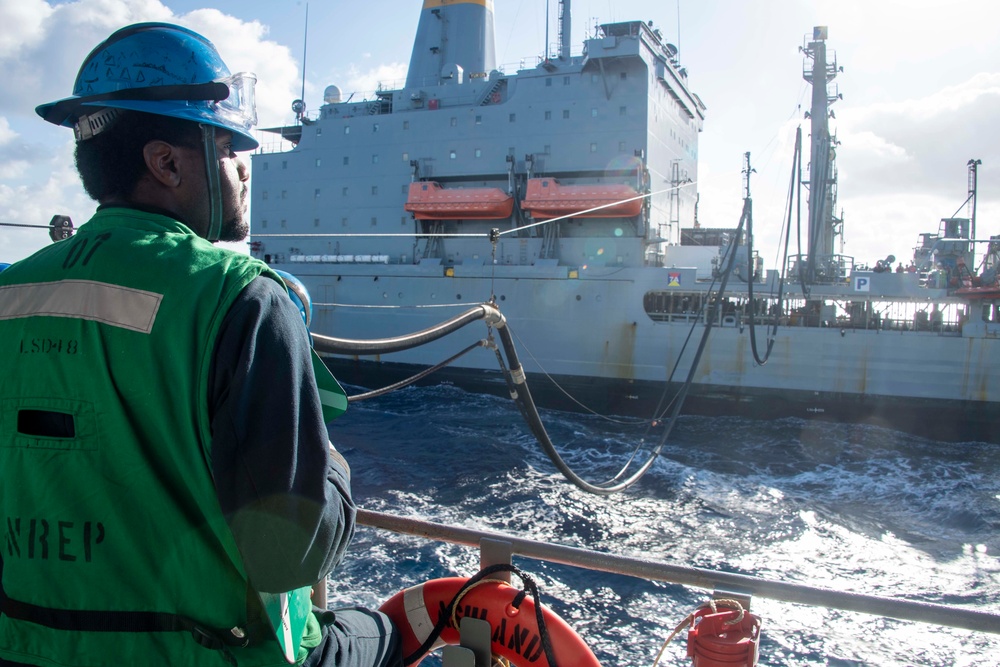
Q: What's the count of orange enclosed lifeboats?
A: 2